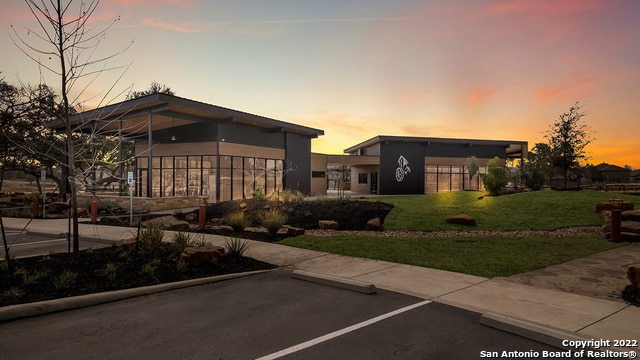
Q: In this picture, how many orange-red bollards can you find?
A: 4